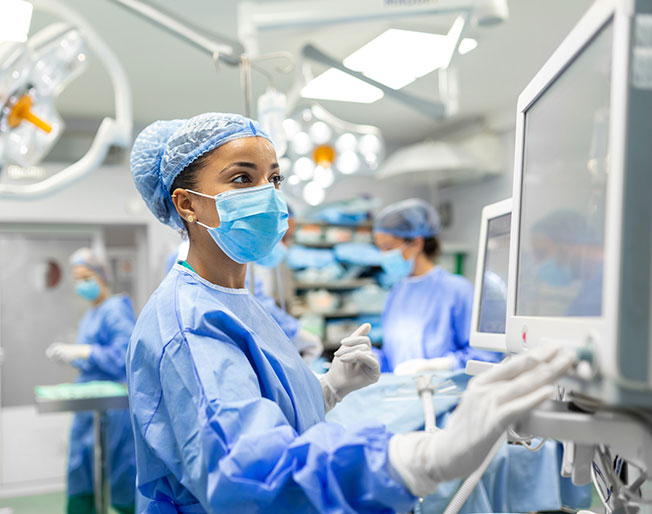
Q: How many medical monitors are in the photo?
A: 2